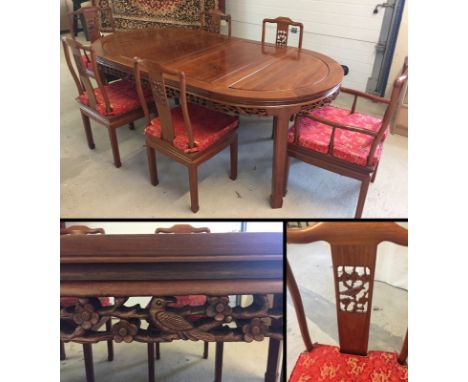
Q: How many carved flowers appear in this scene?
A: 4